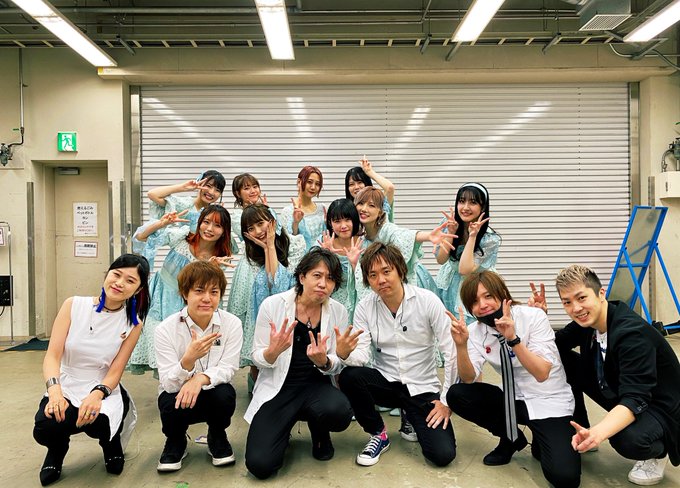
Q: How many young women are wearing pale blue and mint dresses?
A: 9